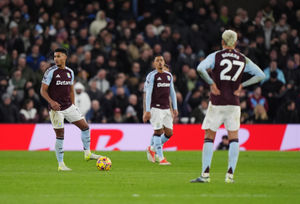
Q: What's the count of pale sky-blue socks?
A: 6